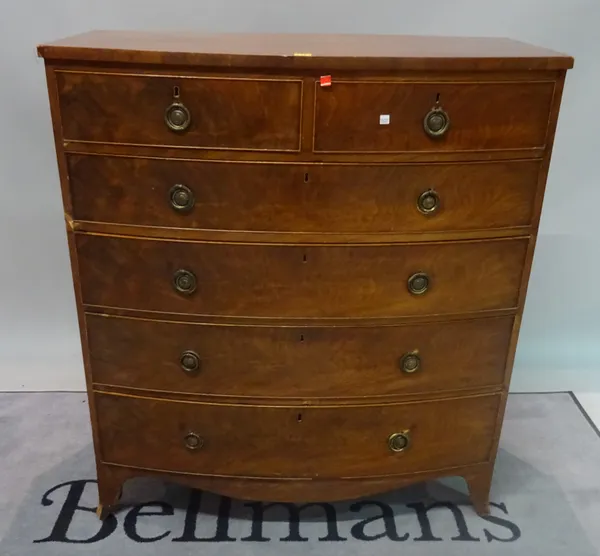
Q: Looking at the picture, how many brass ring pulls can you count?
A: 10